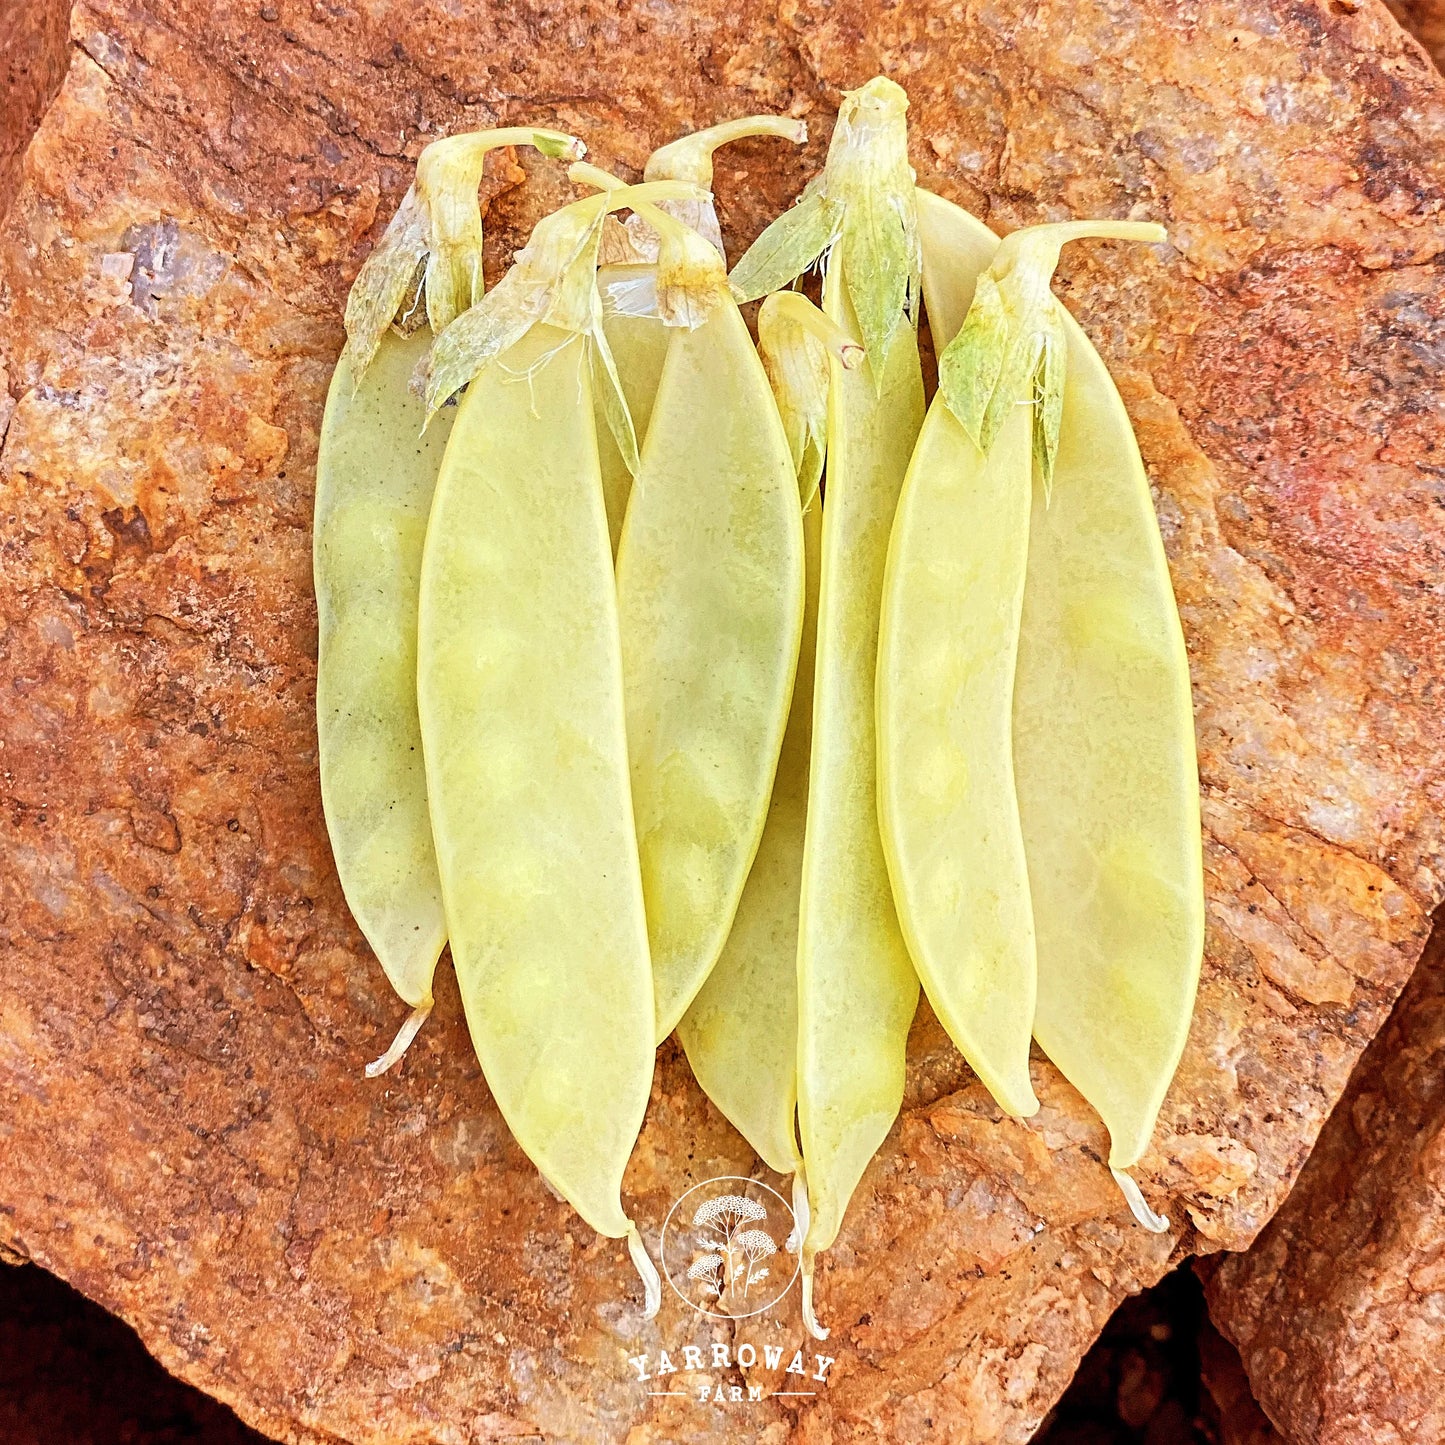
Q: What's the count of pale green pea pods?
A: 8